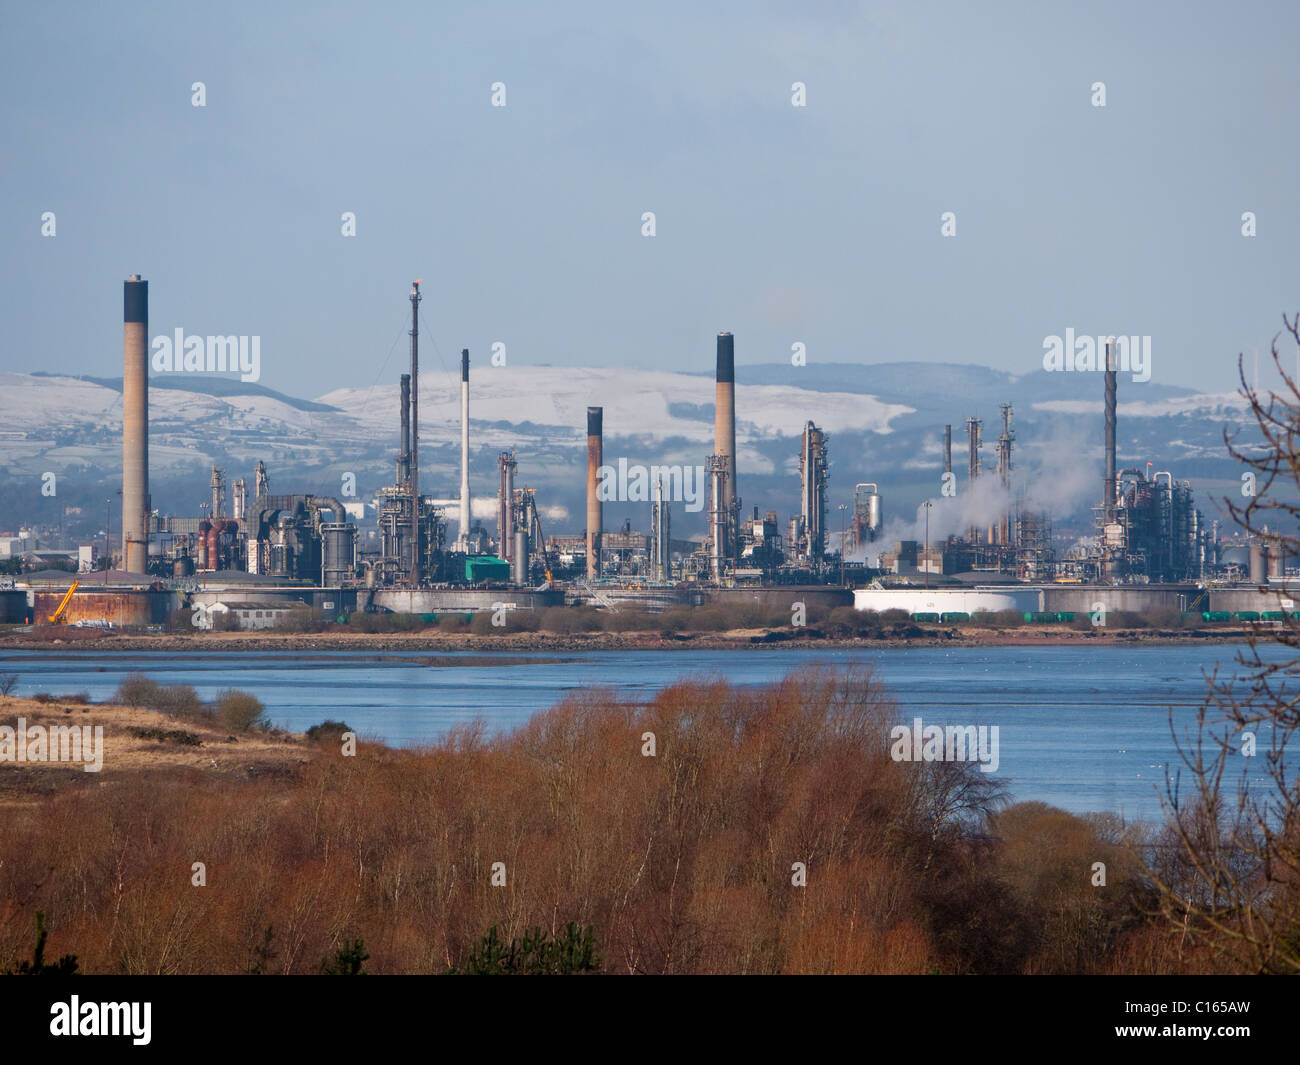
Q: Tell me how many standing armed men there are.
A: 0